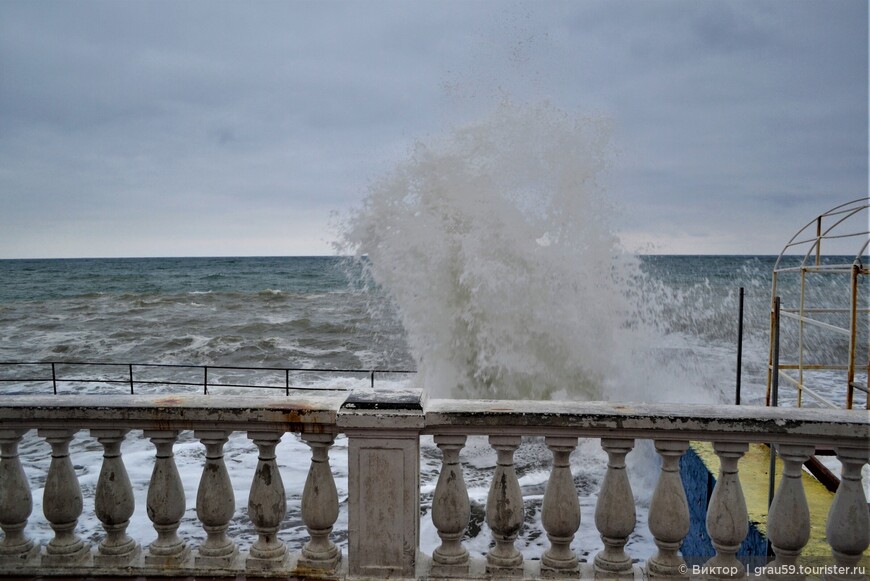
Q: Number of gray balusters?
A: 15